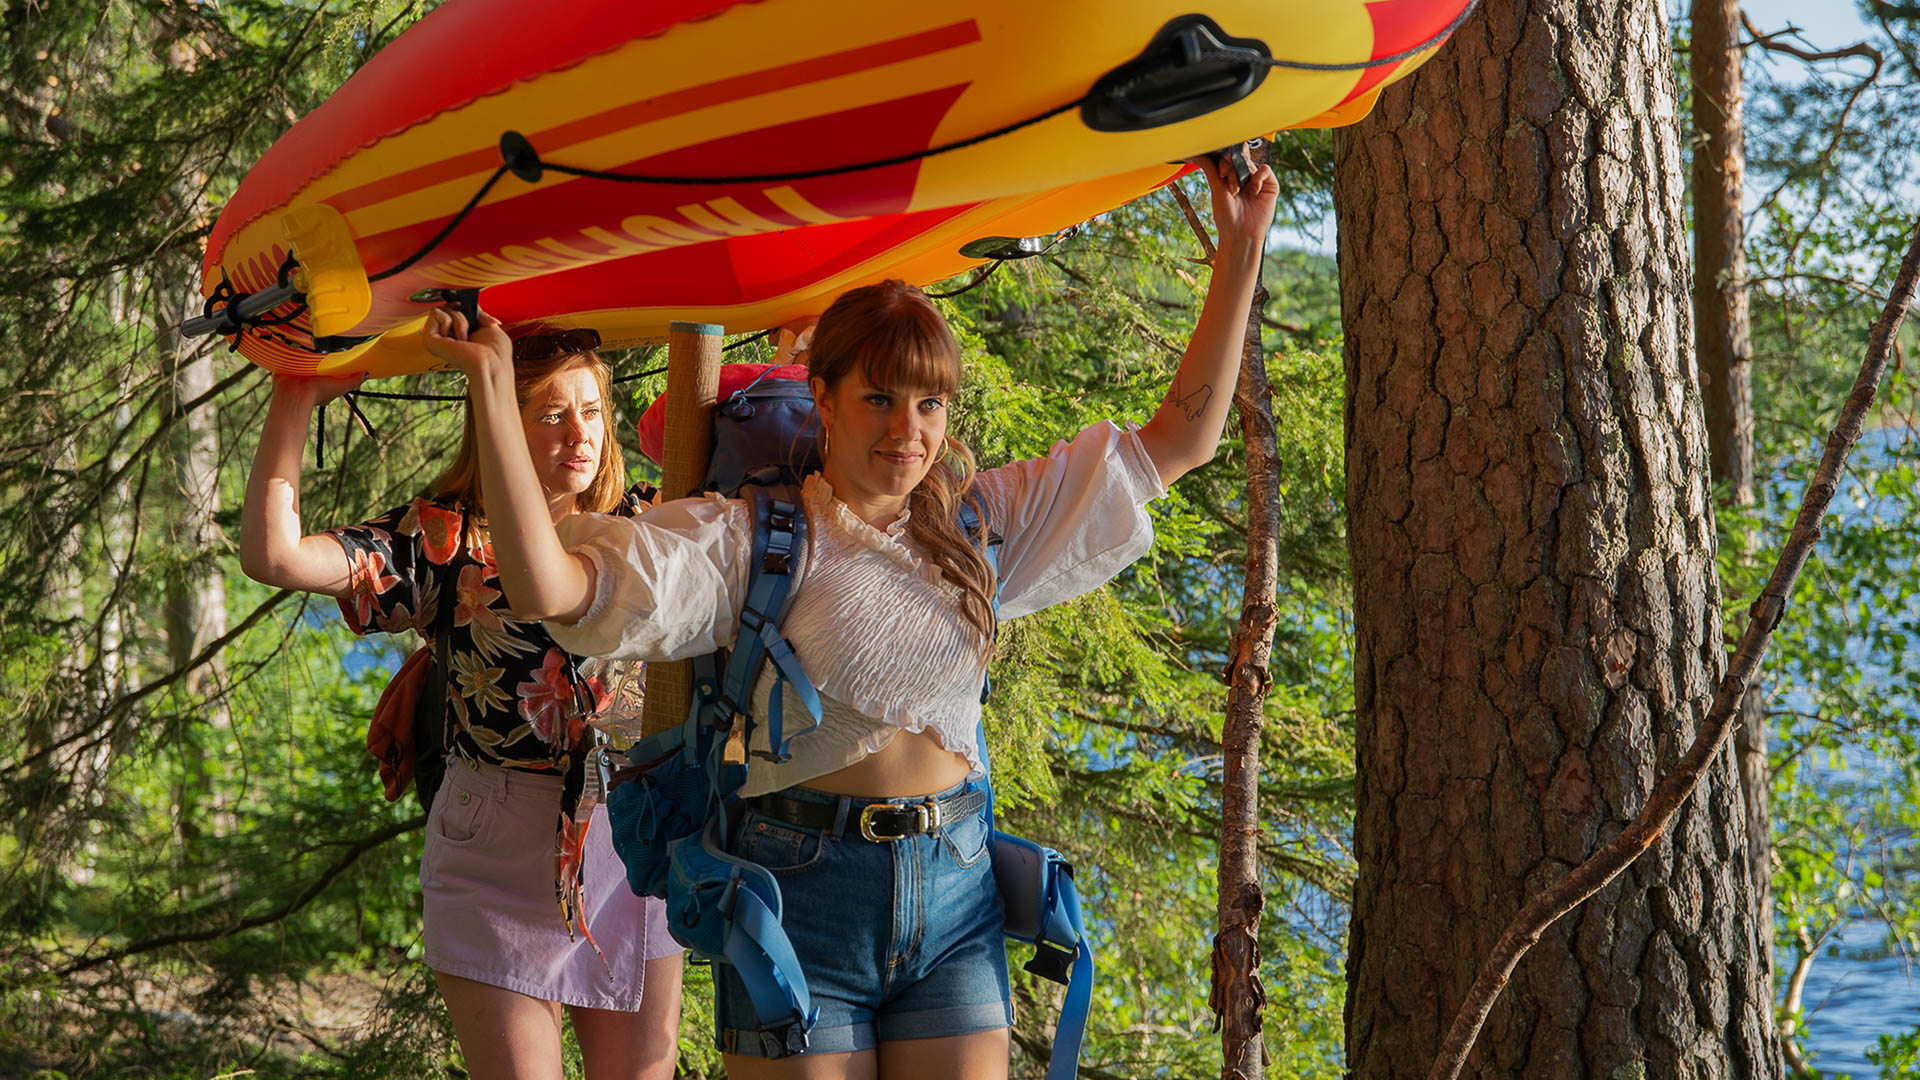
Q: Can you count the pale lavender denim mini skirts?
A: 1